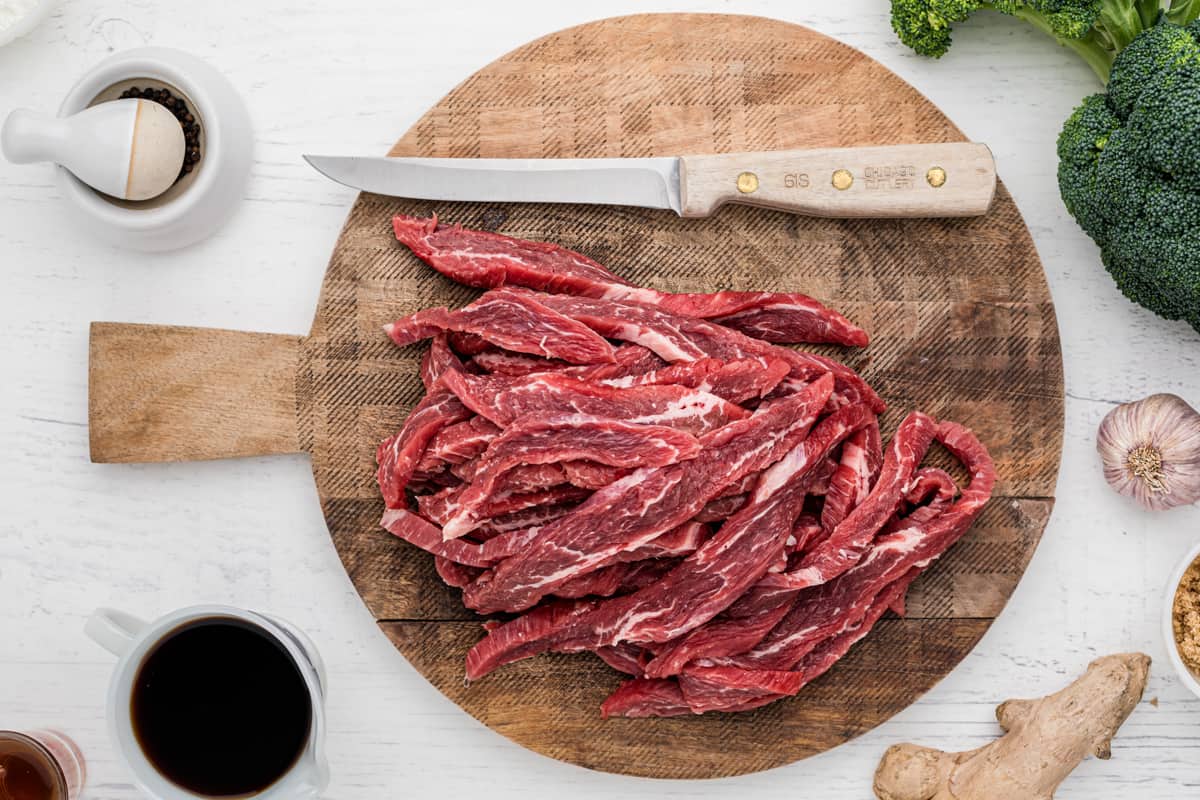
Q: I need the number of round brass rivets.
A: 3